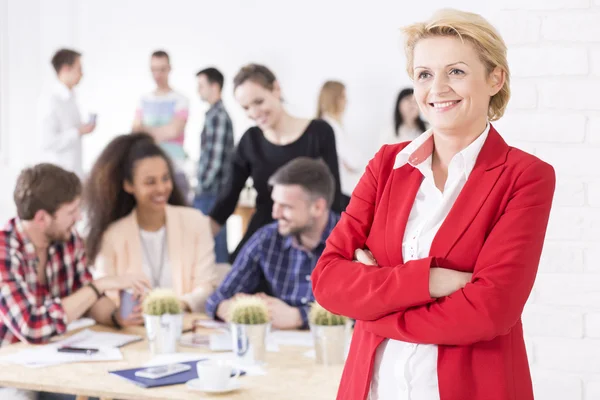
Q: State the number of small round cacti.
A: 3